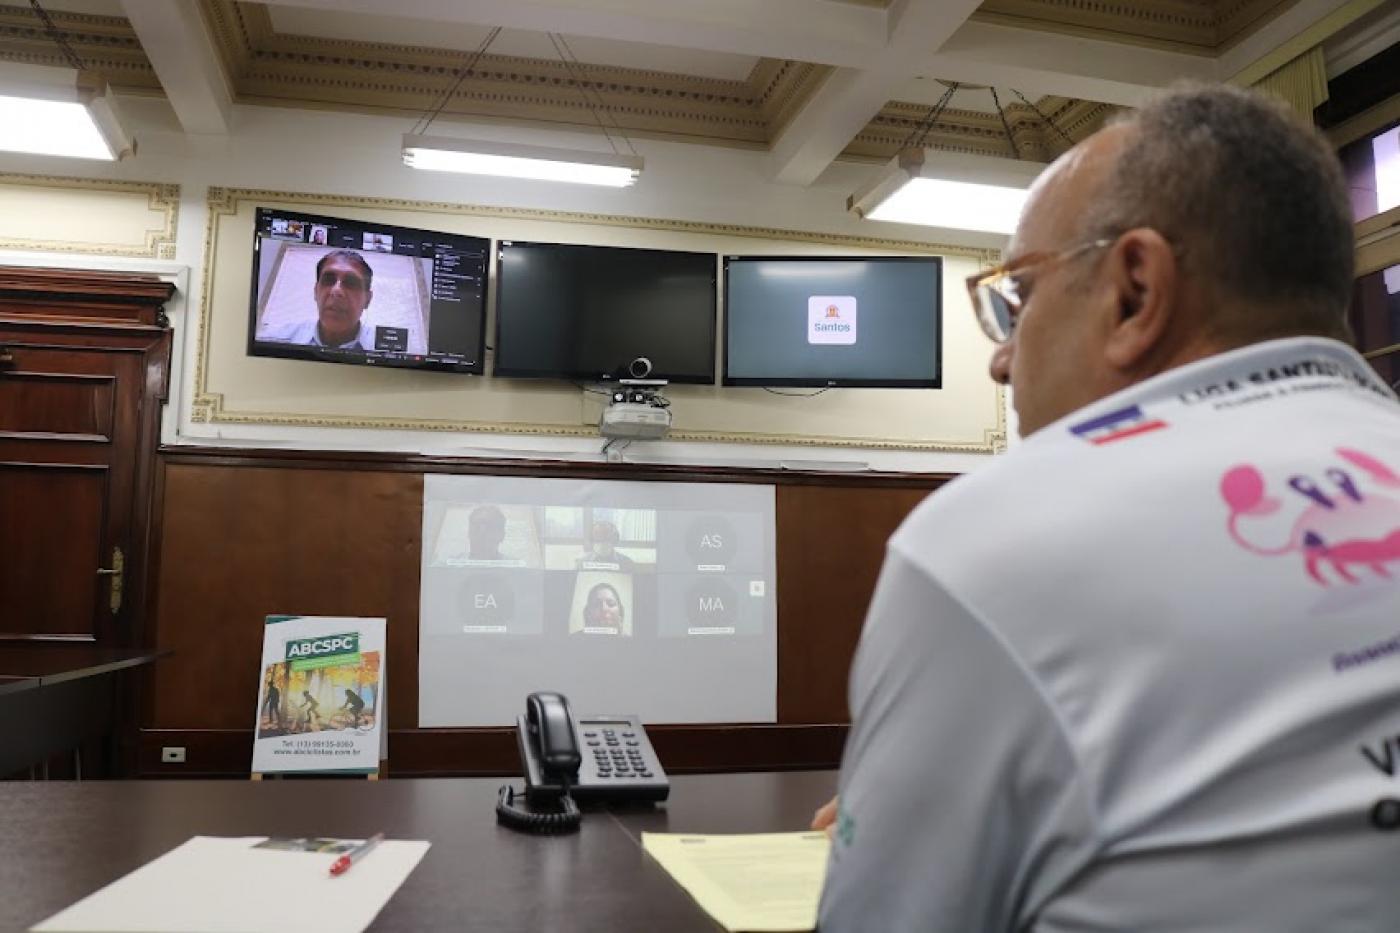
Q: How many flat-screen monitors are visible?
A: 3